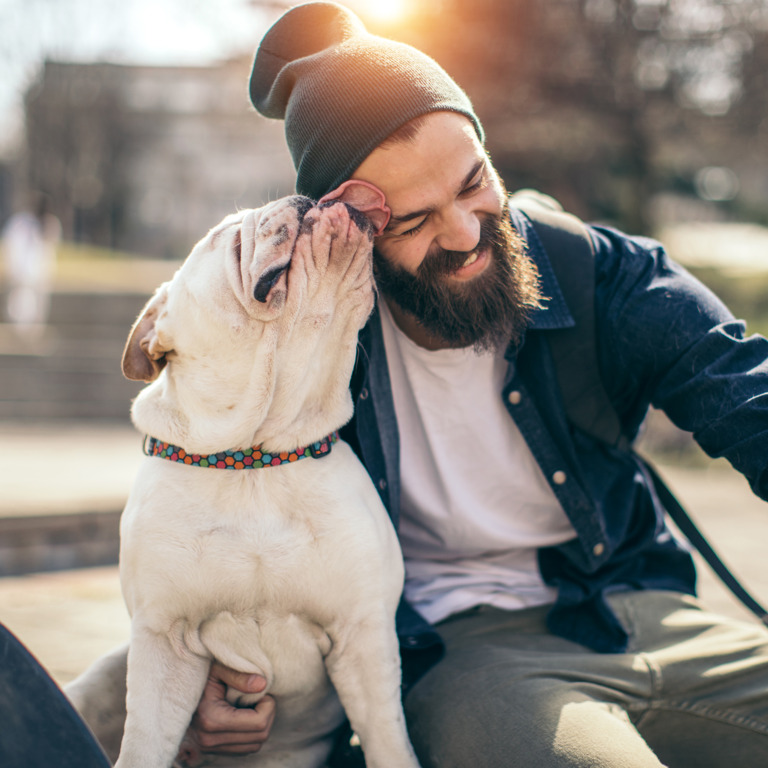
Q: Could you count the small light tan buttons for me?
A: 3